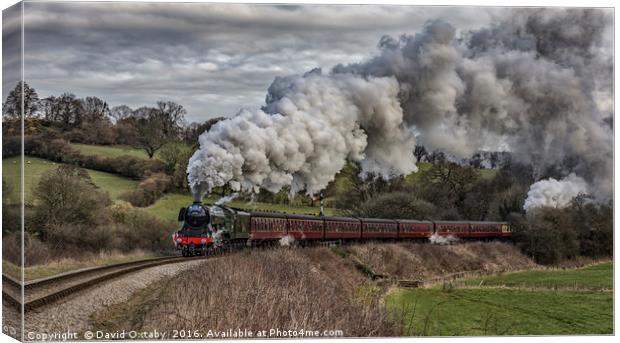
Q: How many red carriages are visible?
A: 7